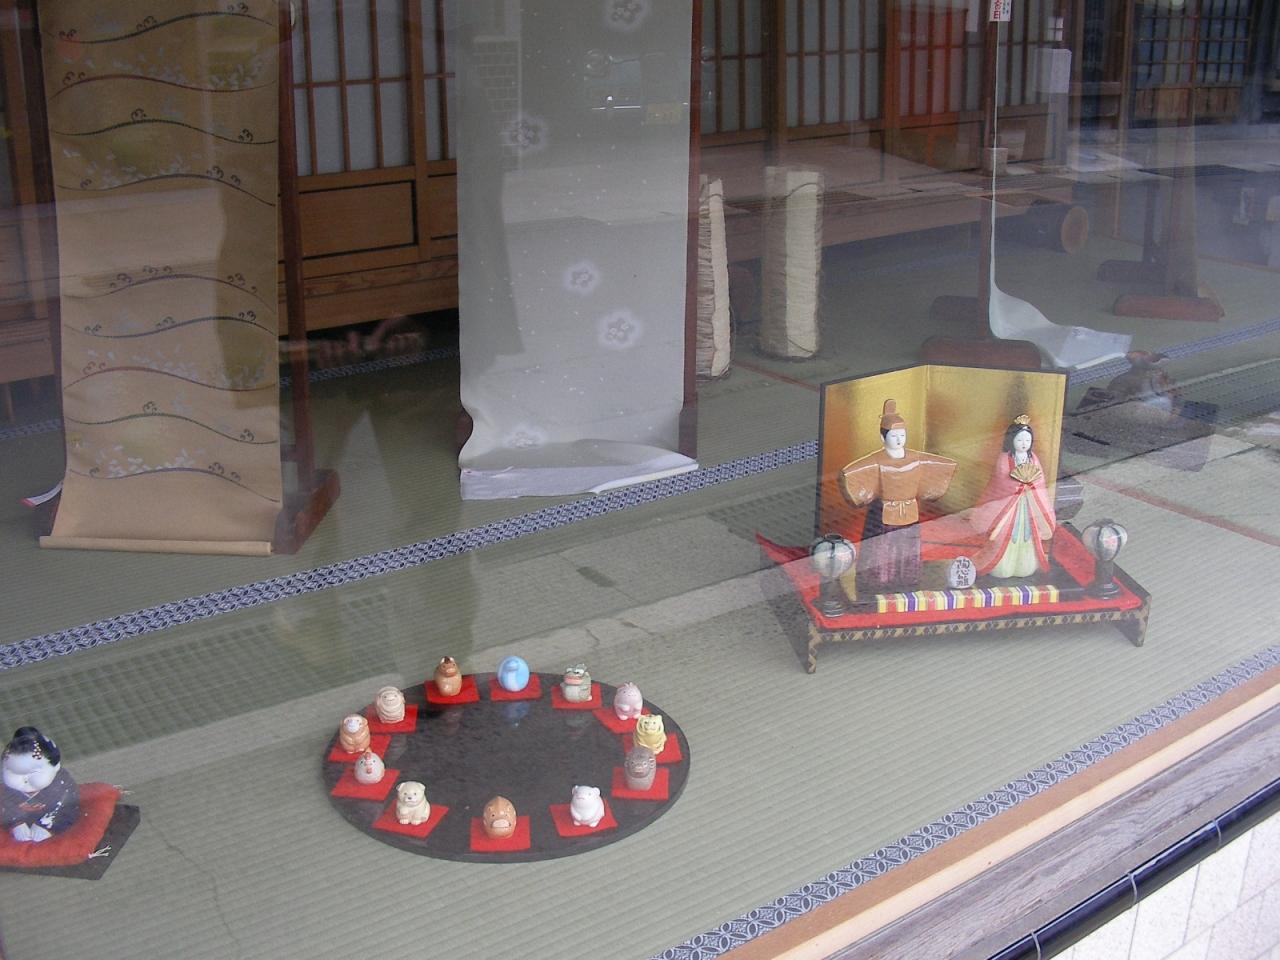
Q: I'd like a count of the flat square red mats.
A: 12